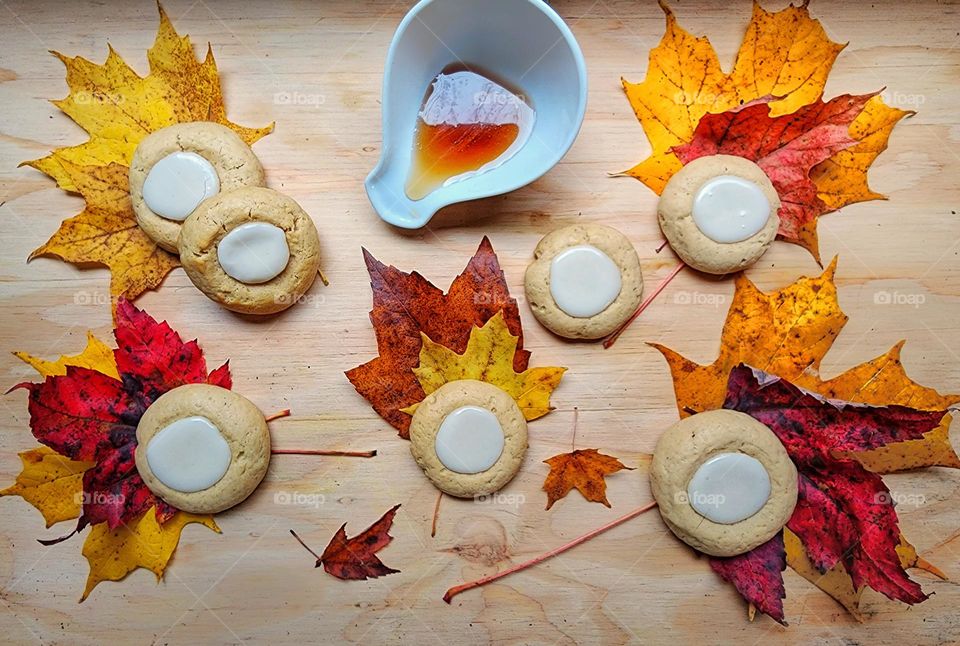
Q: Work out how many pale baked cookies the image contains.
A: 7